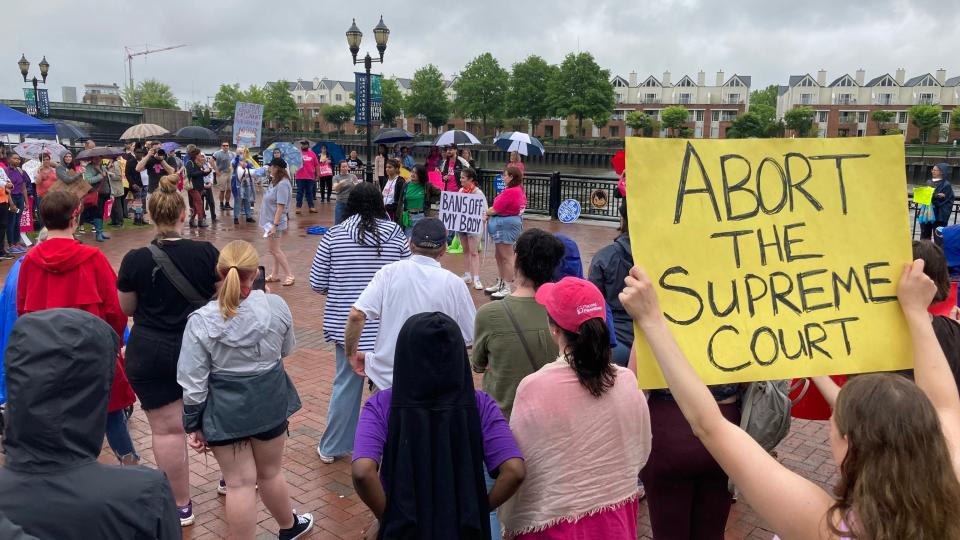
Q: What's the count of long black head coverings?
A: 1